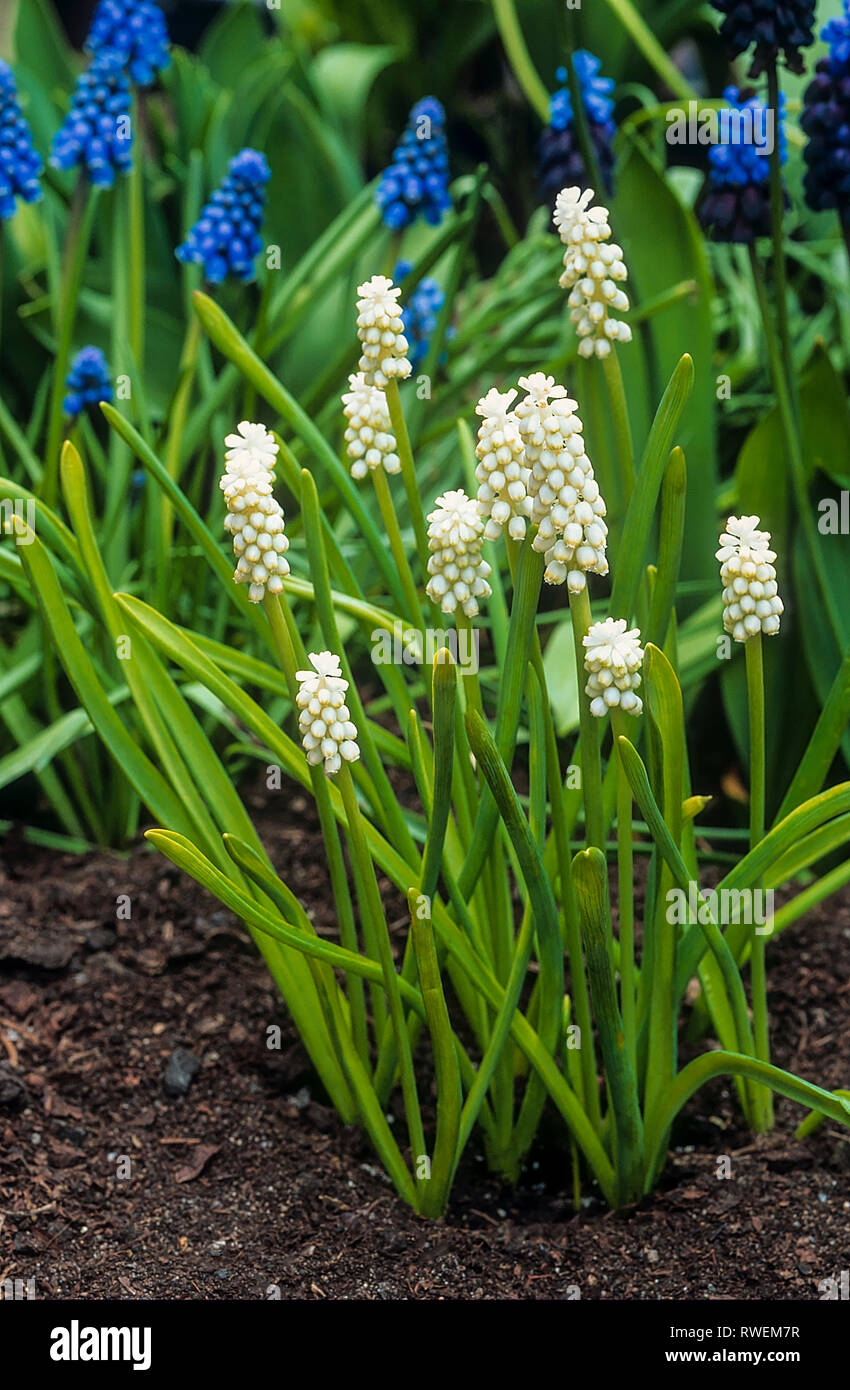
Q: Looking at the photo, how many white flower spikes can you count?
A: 10